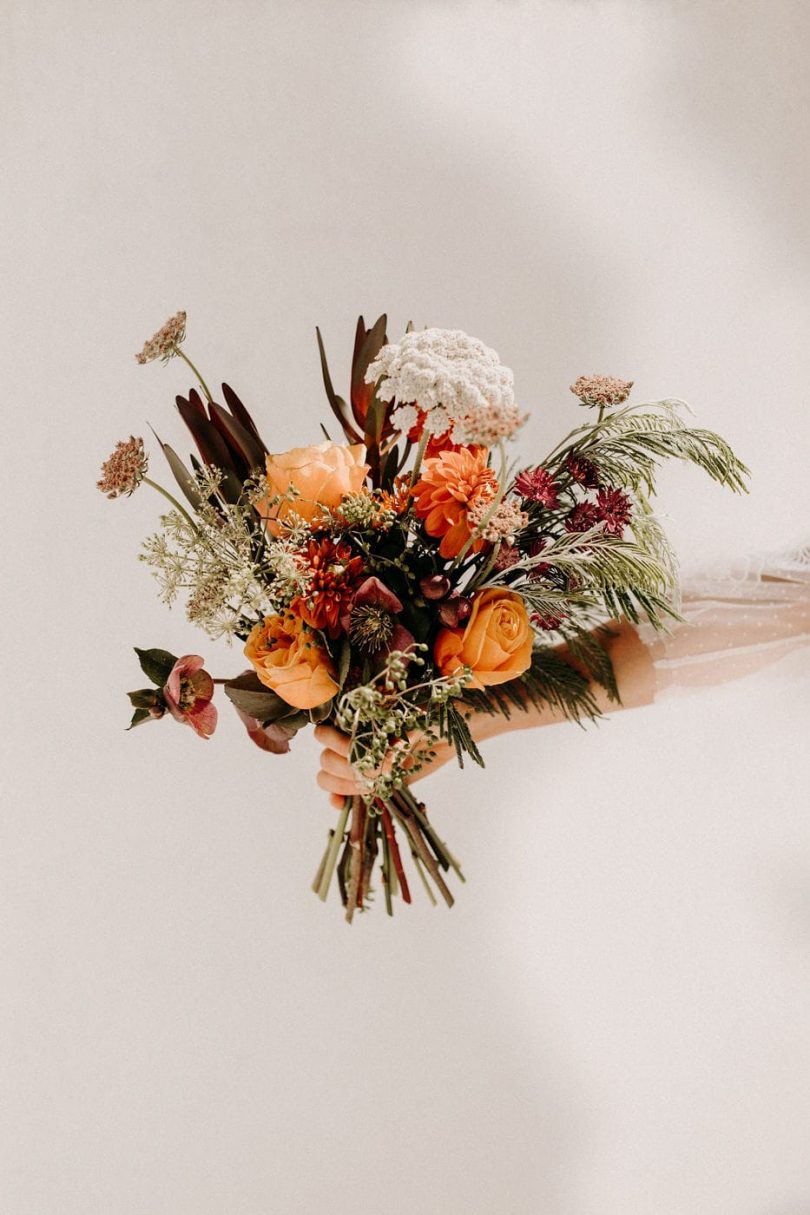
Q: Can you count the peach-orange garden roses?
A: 3